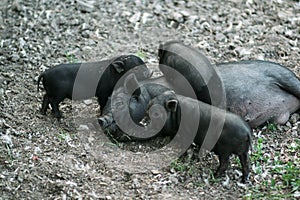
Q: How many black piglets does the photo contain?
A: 3